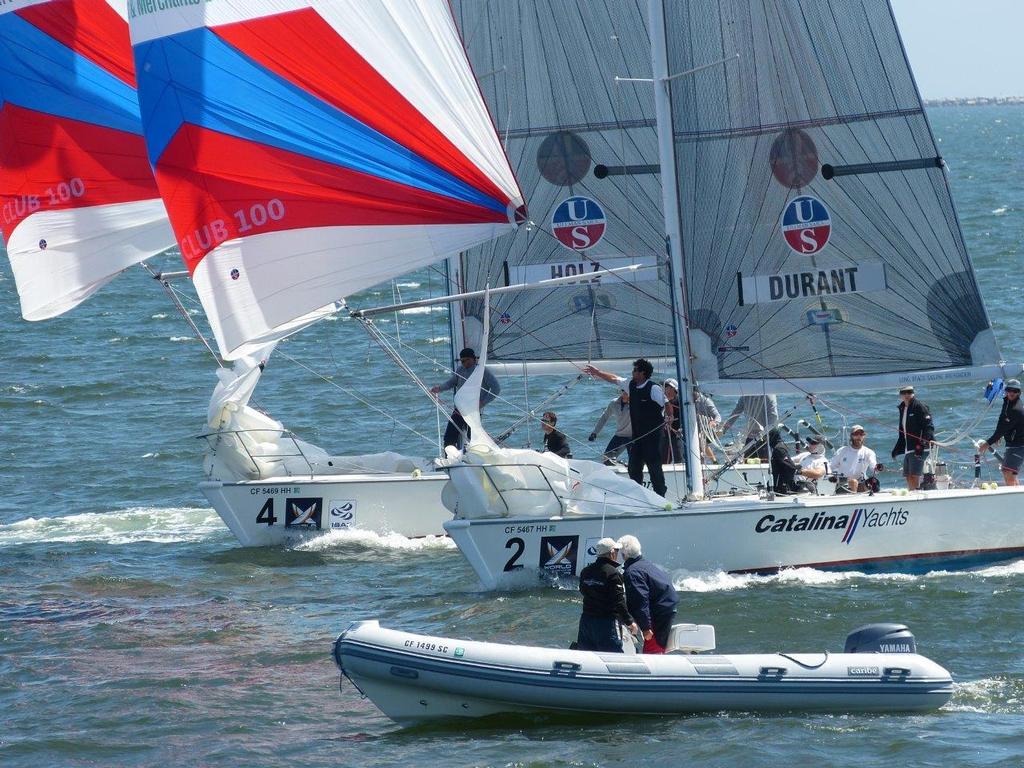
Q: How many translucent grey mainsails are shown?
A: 2